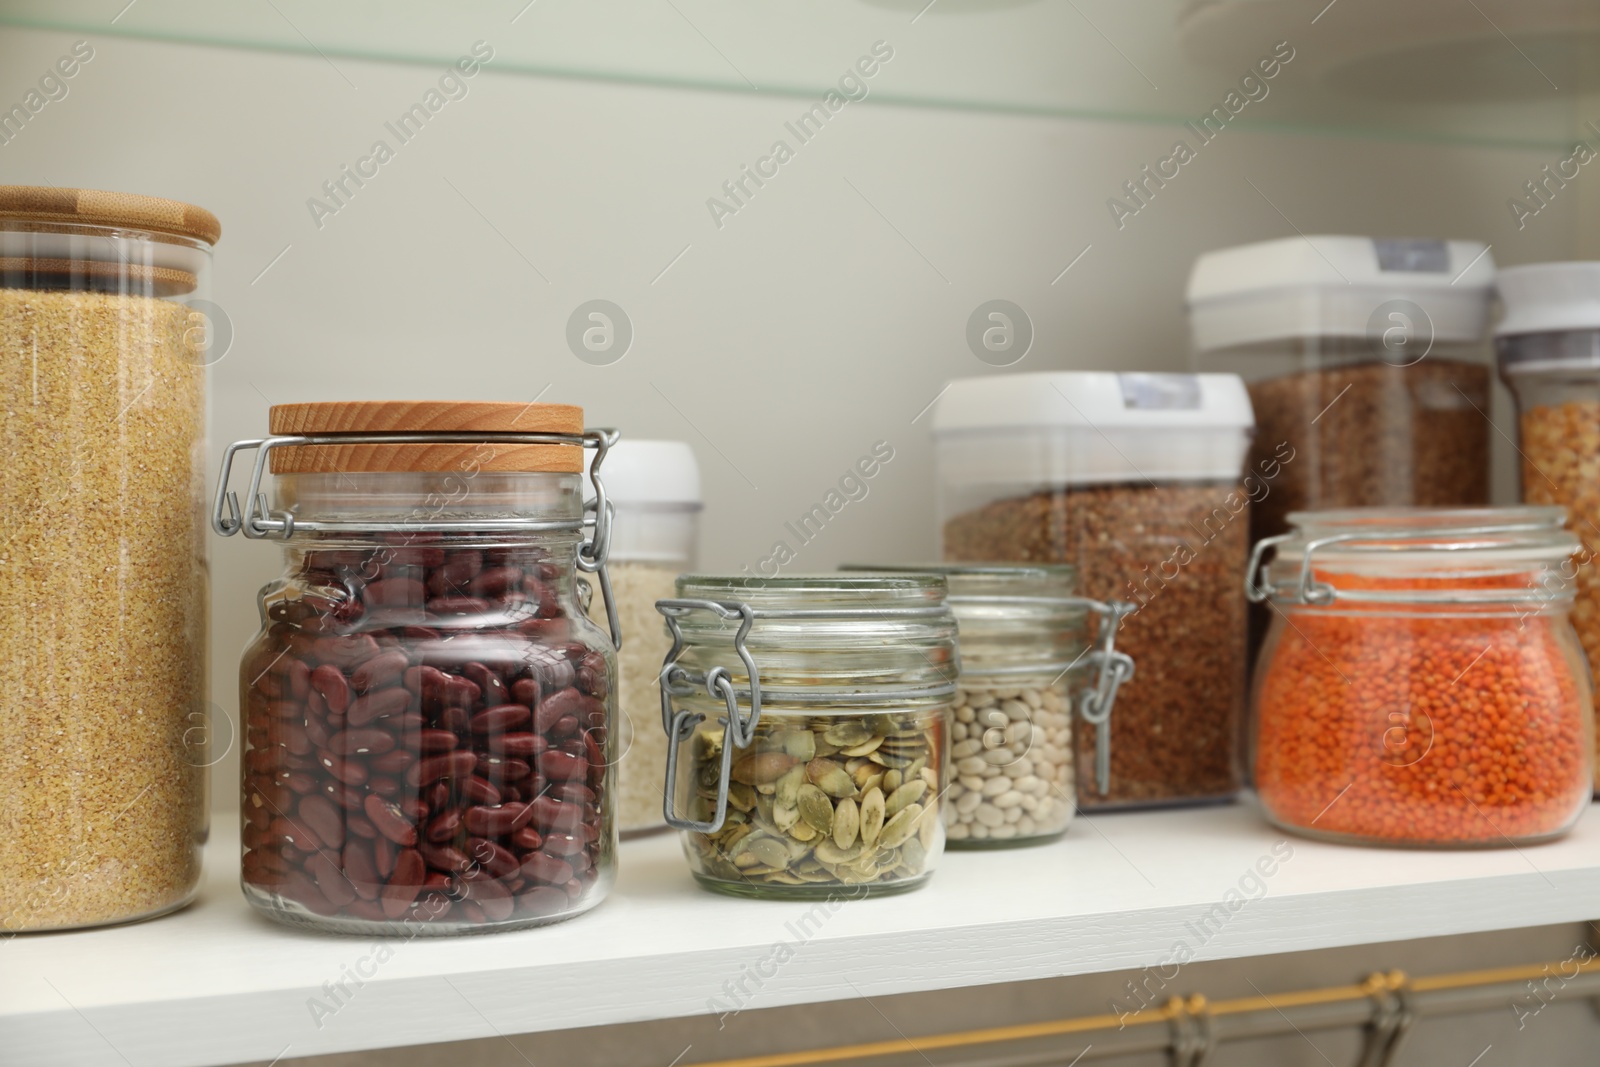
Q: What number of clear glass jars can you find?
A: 5